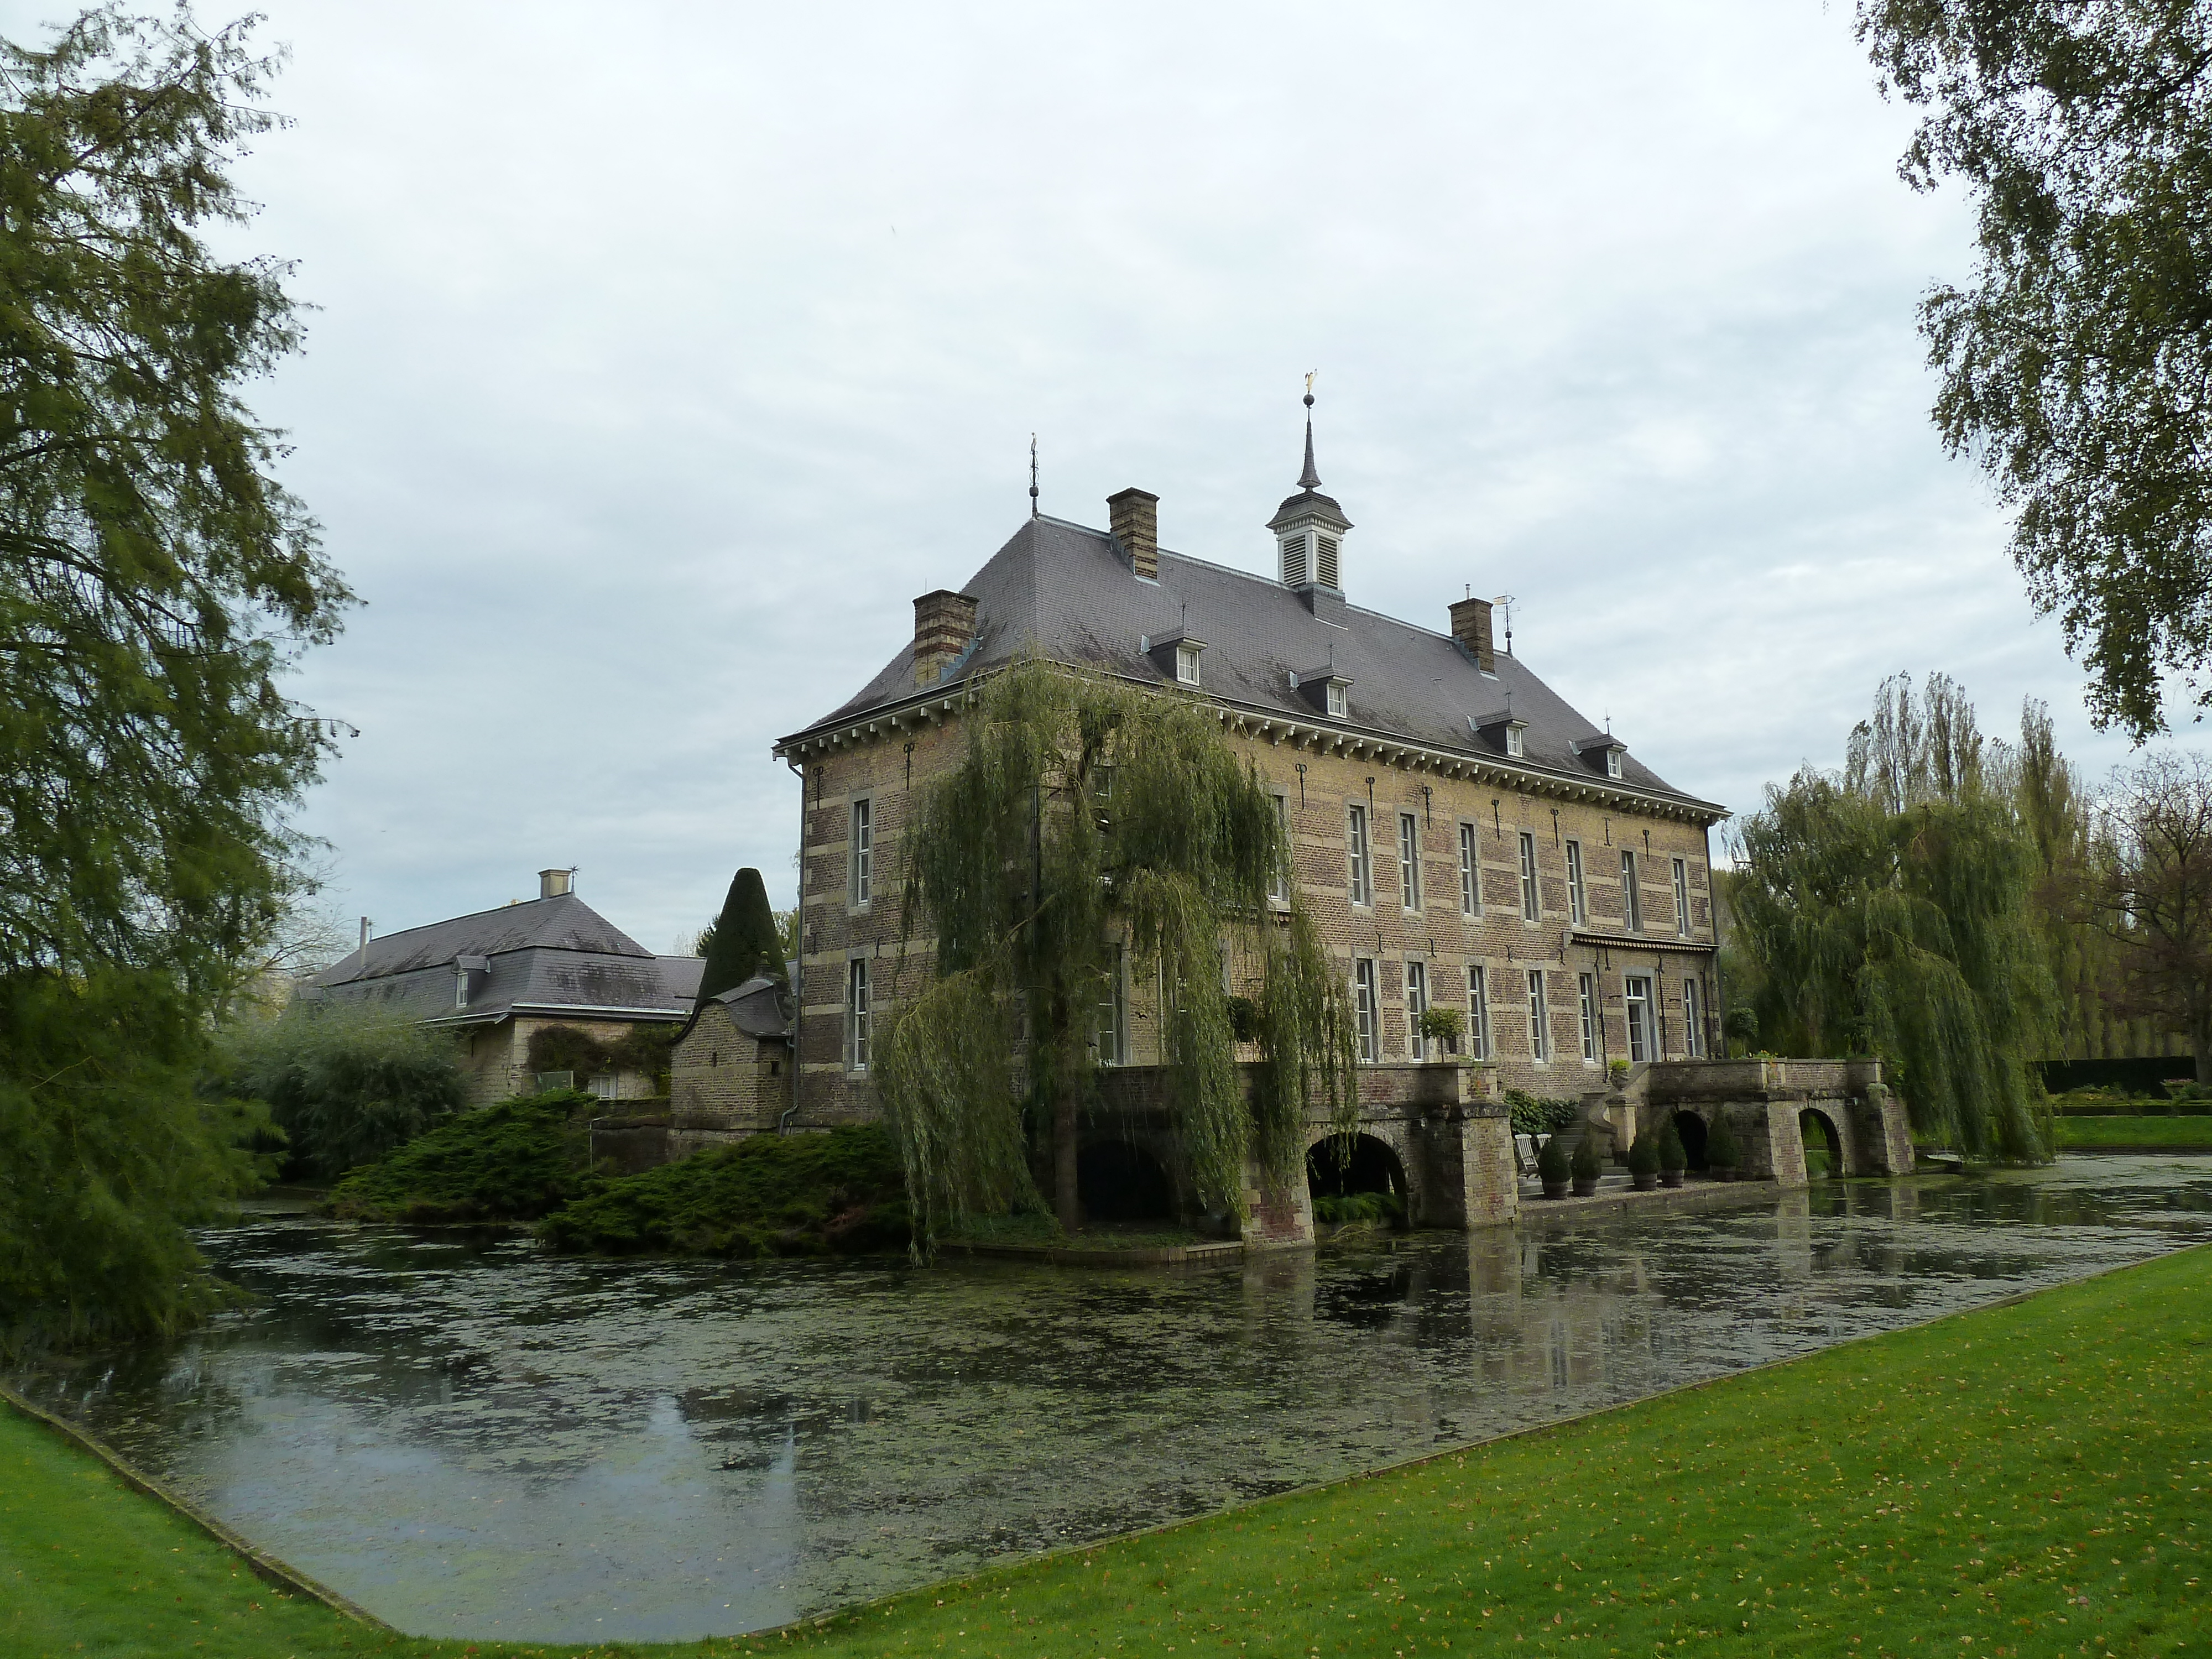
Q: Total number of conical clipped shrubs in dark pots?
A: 5